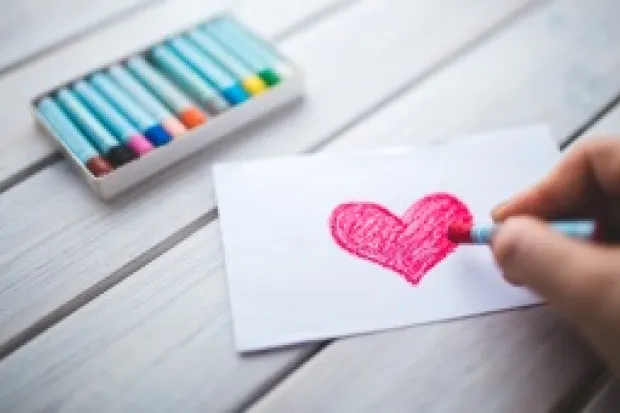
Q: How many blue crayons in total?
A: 2